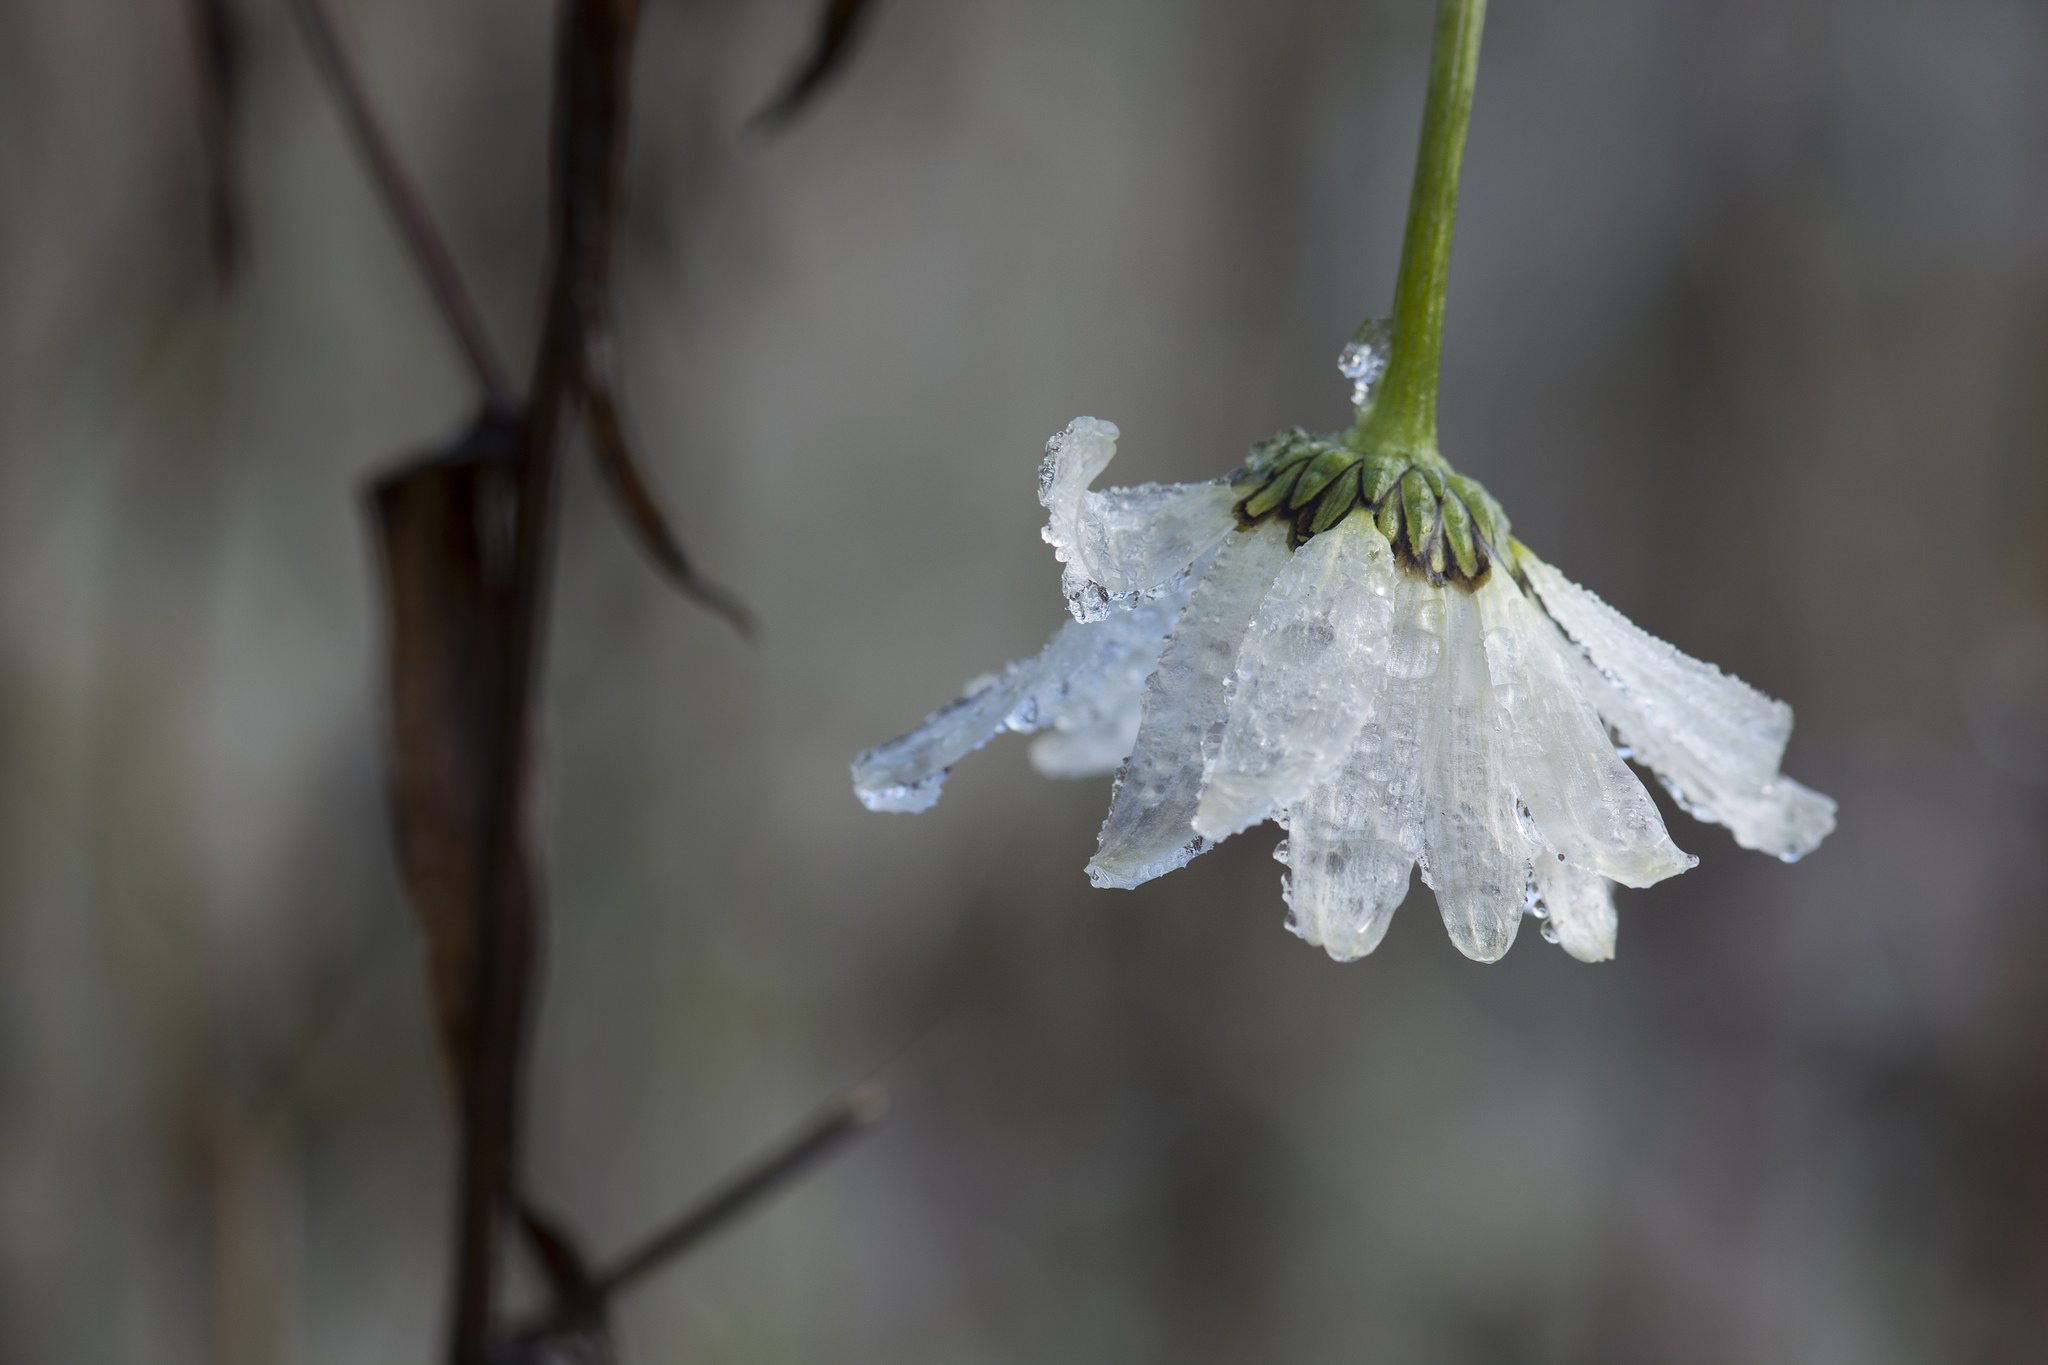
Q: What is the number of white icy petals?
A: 11